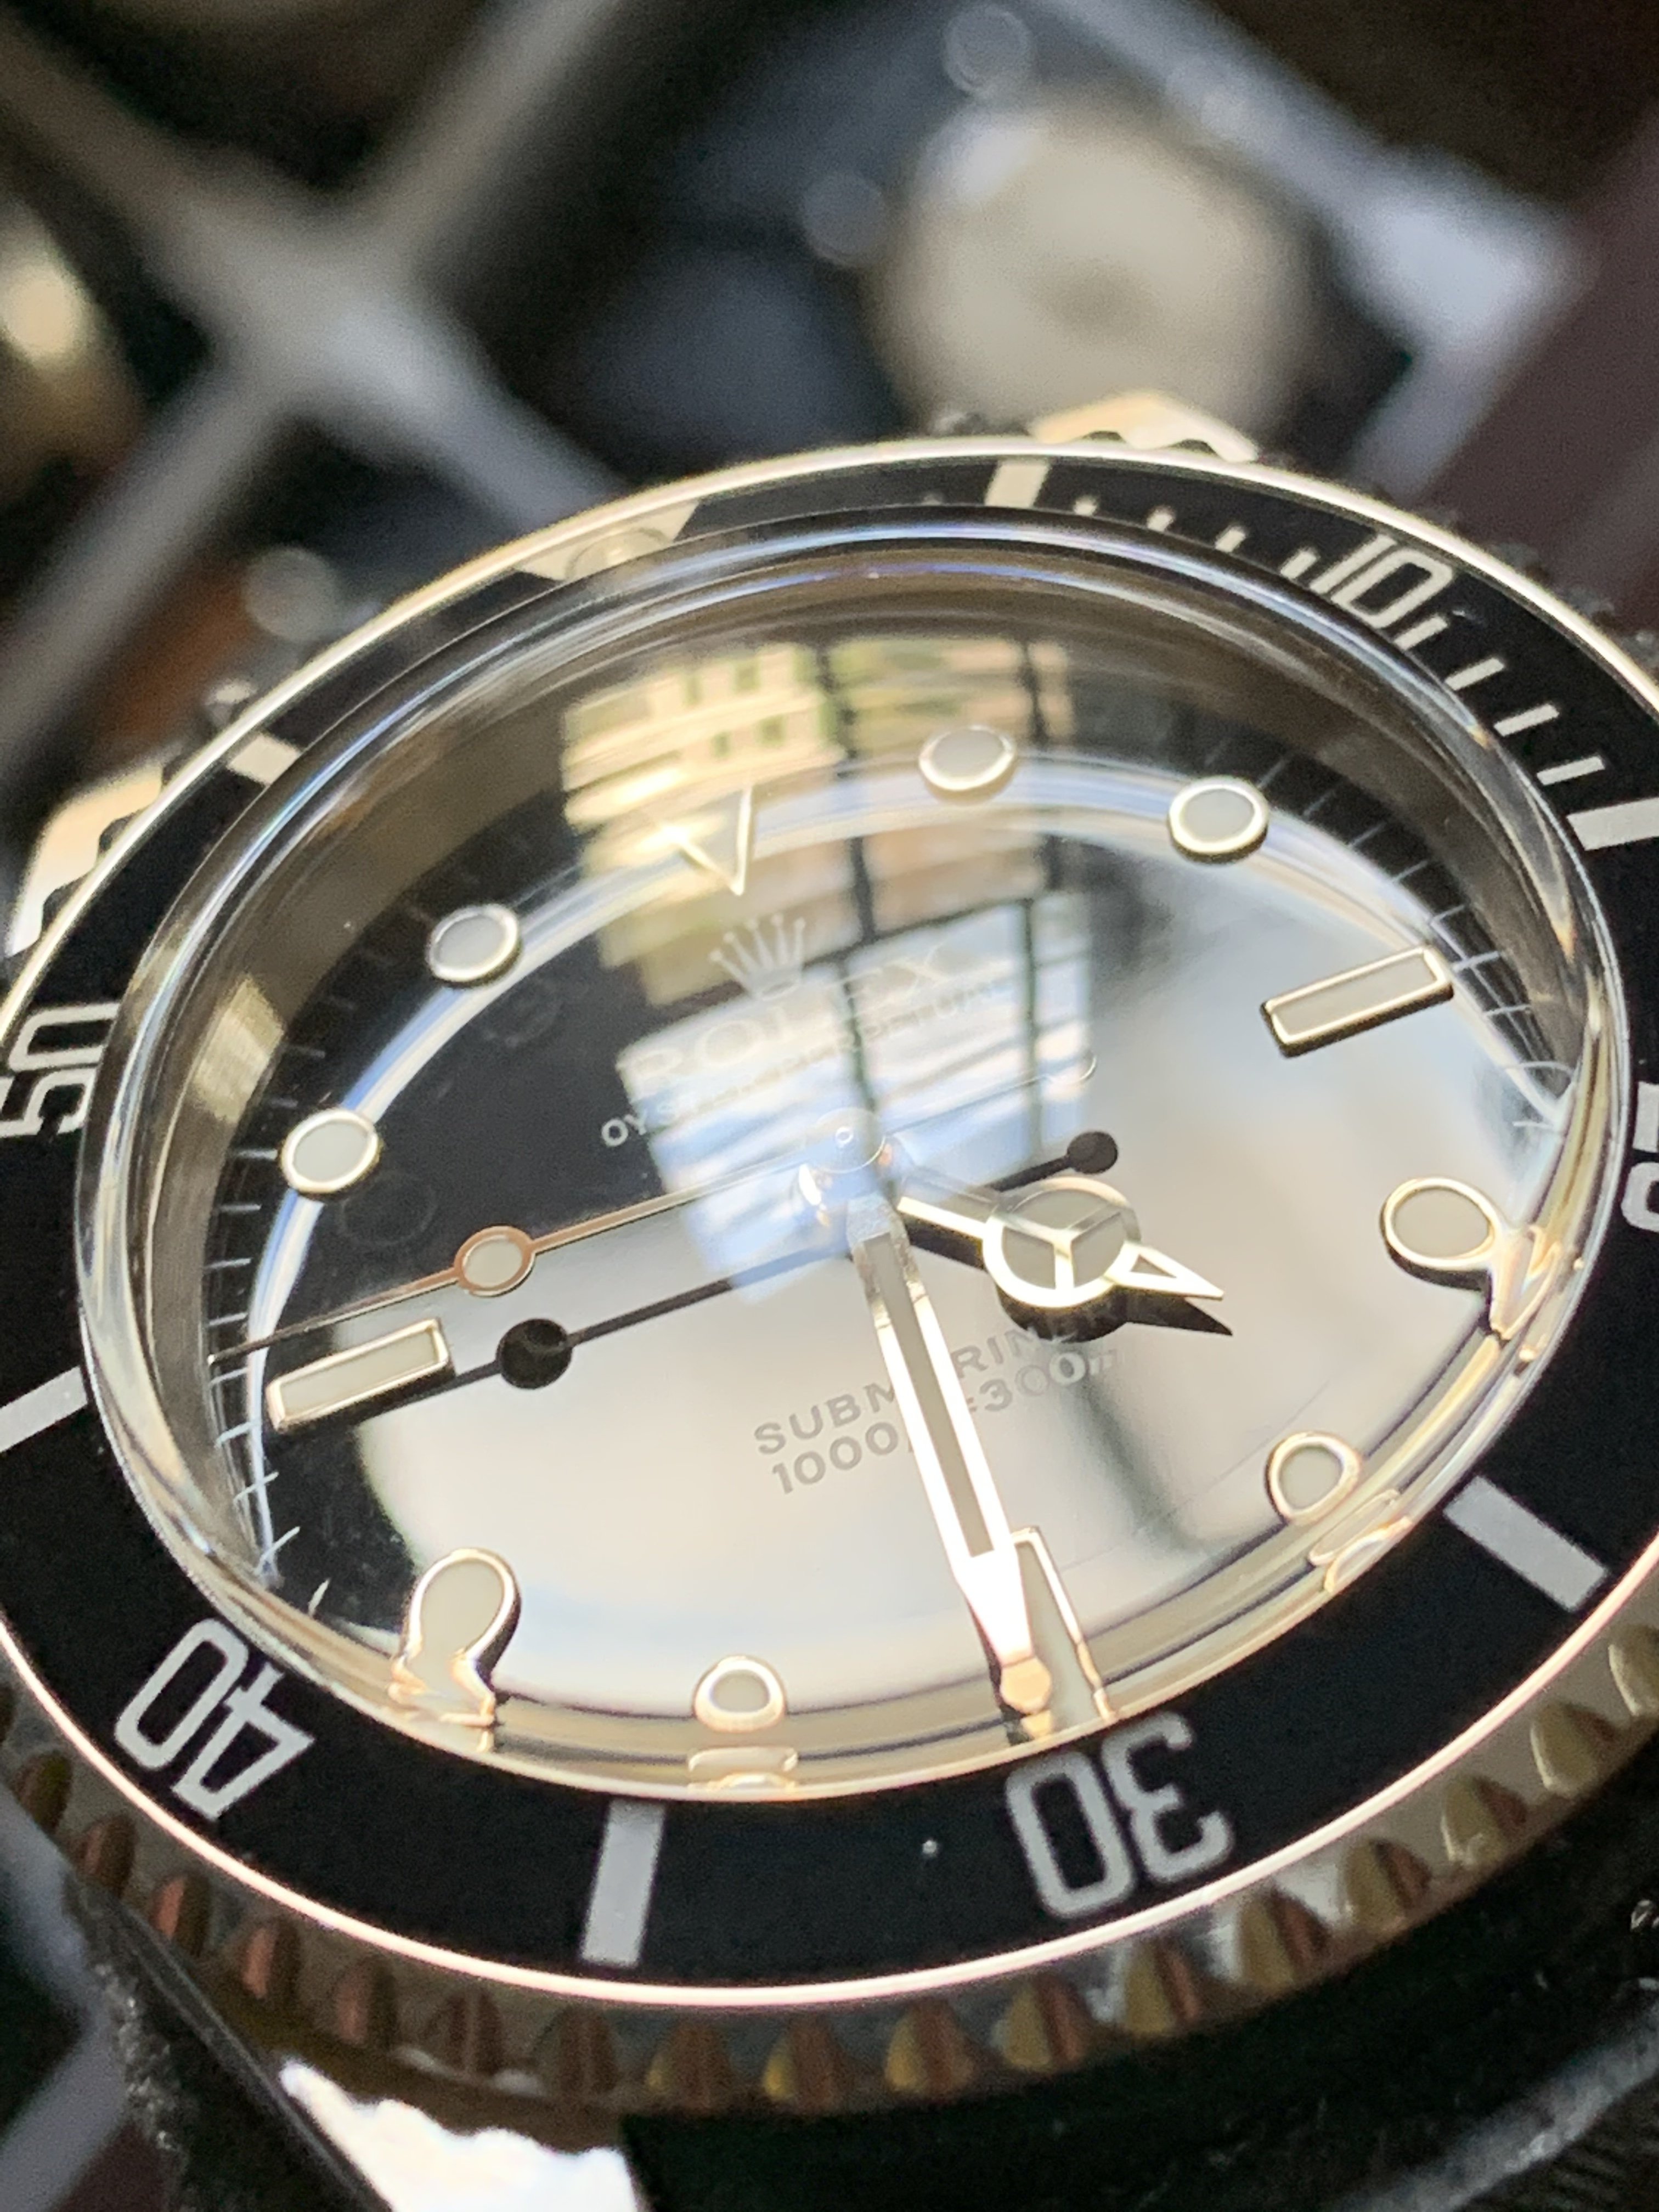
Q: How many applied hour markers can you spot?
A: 12